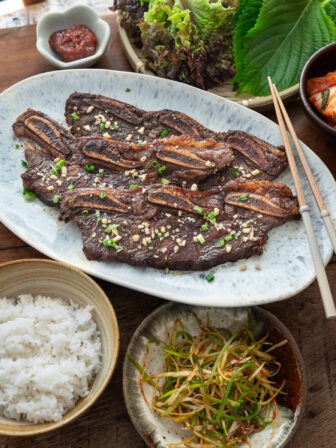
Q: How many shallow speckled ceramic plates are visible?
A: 2